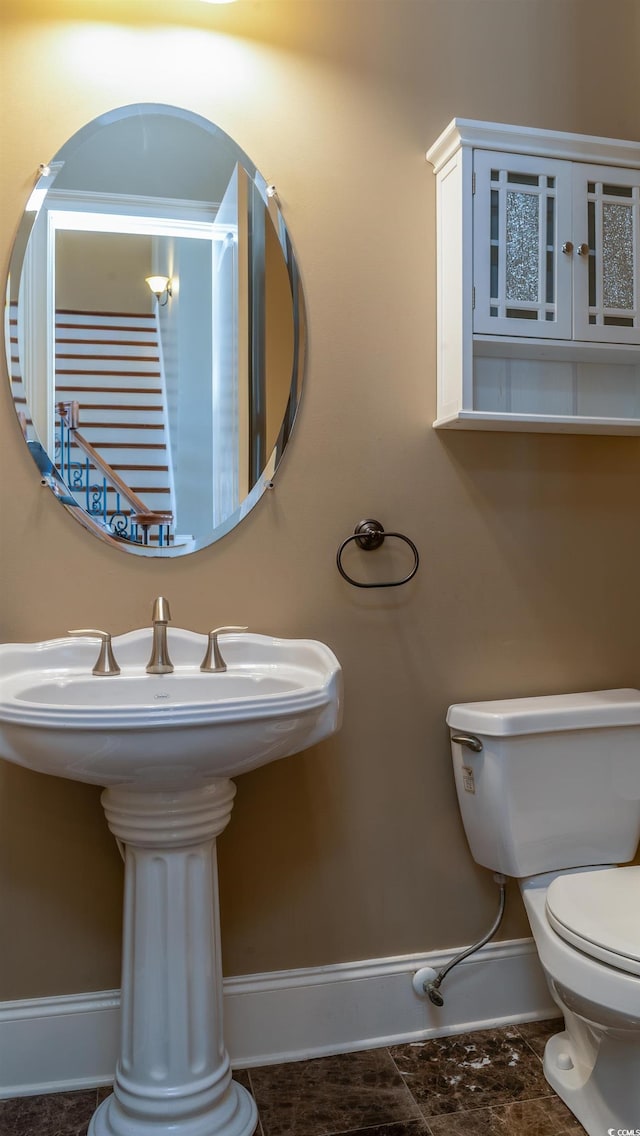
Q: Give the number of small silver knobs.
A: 2